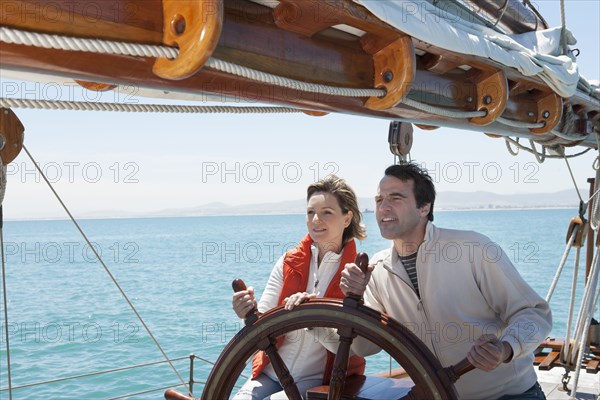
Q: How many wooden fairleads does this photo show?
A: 4